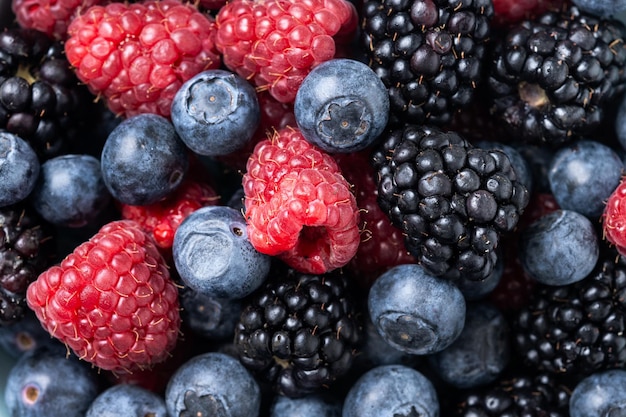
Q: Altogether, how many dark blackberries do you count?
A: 8